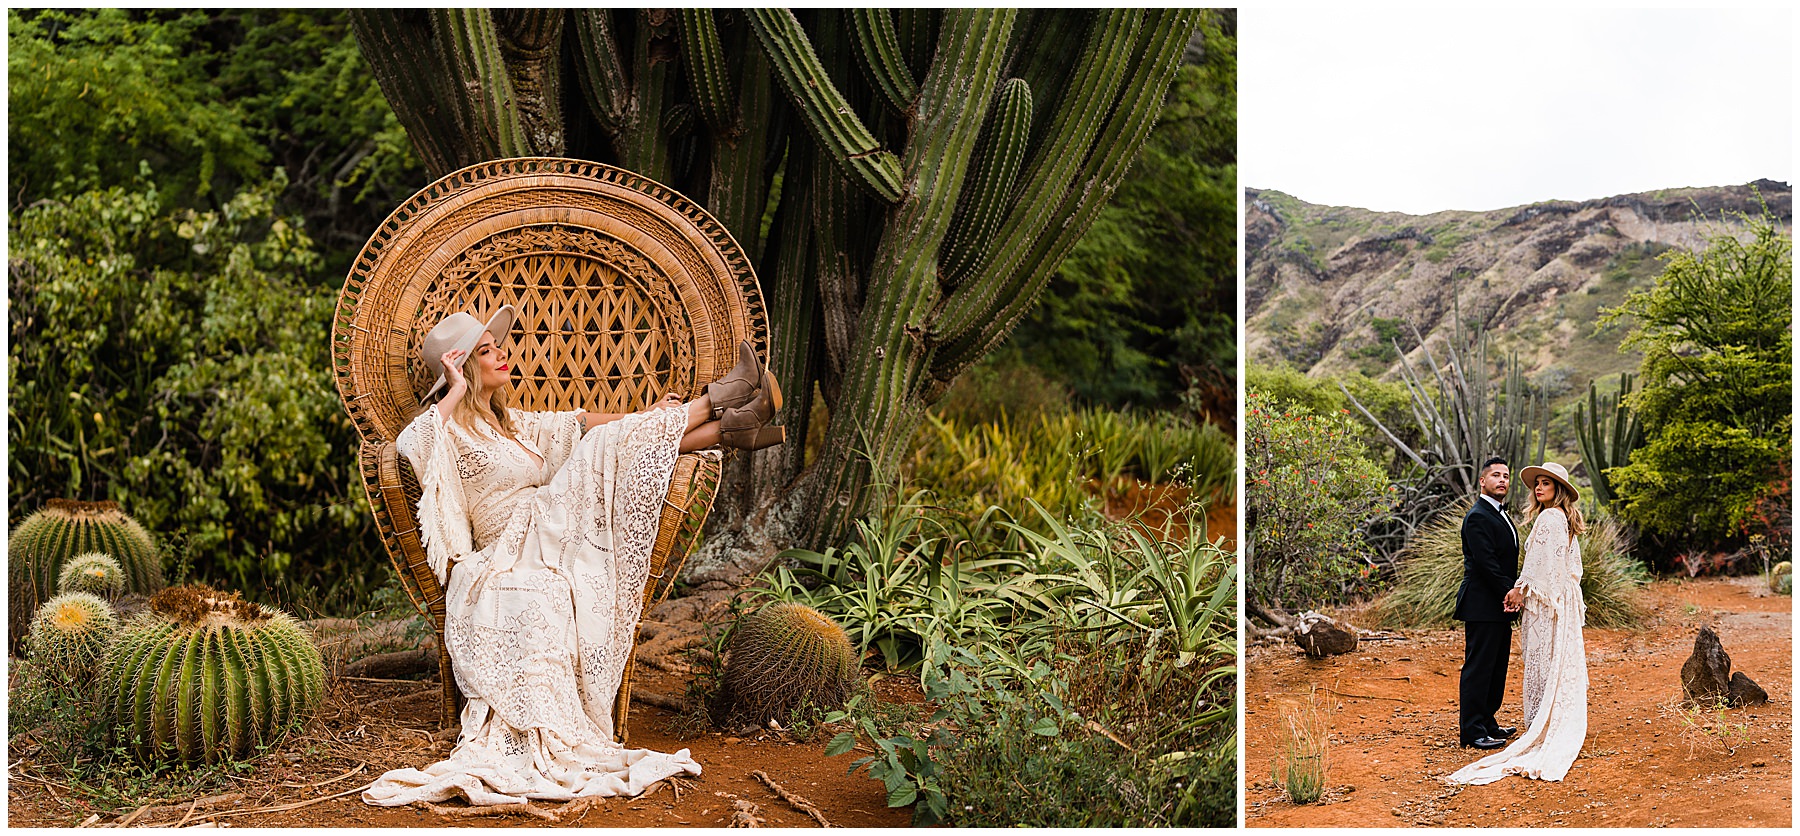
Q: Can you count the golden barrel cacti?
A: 5